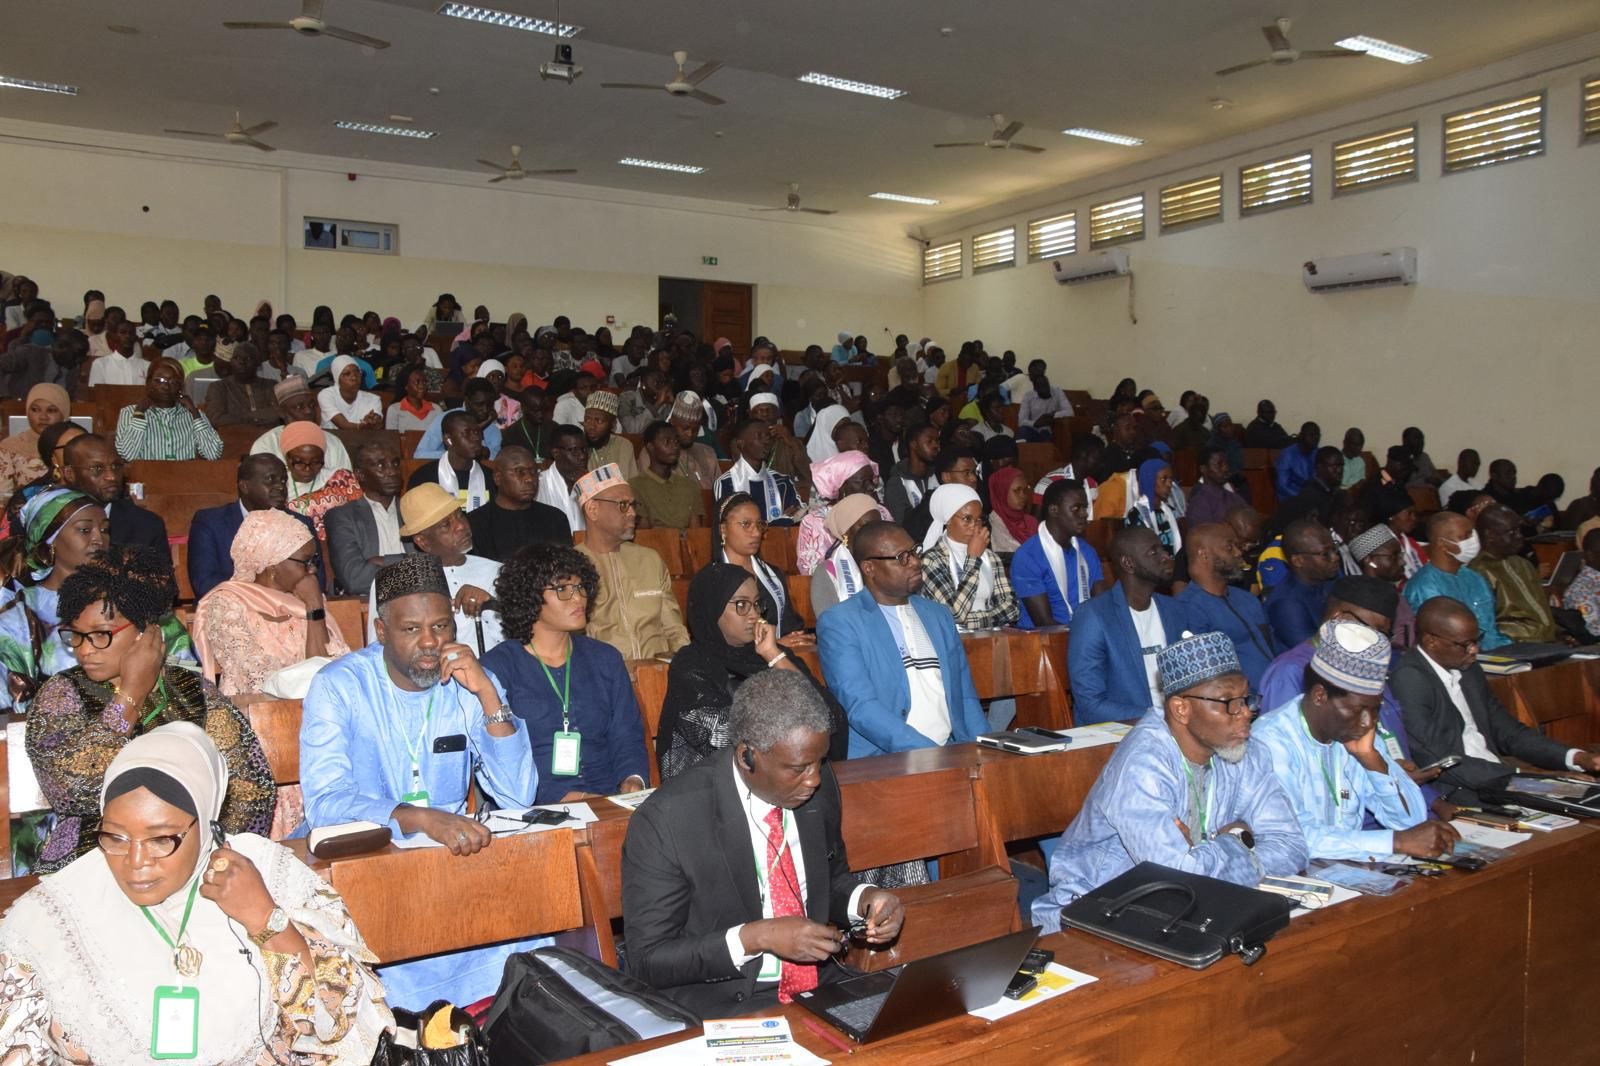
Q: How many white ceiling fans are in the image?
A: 7